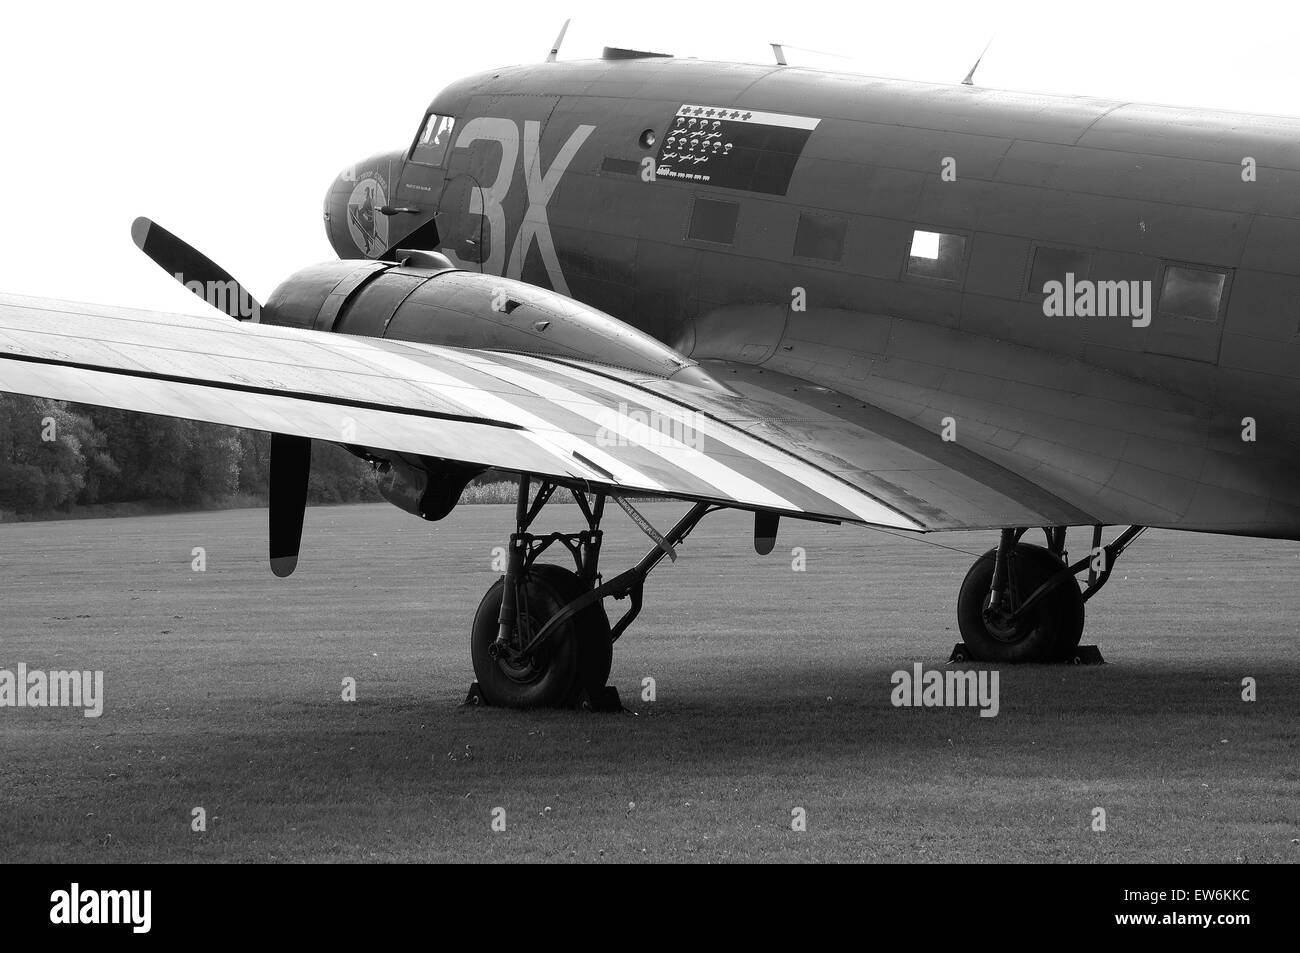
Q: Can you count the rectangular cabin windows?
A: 5